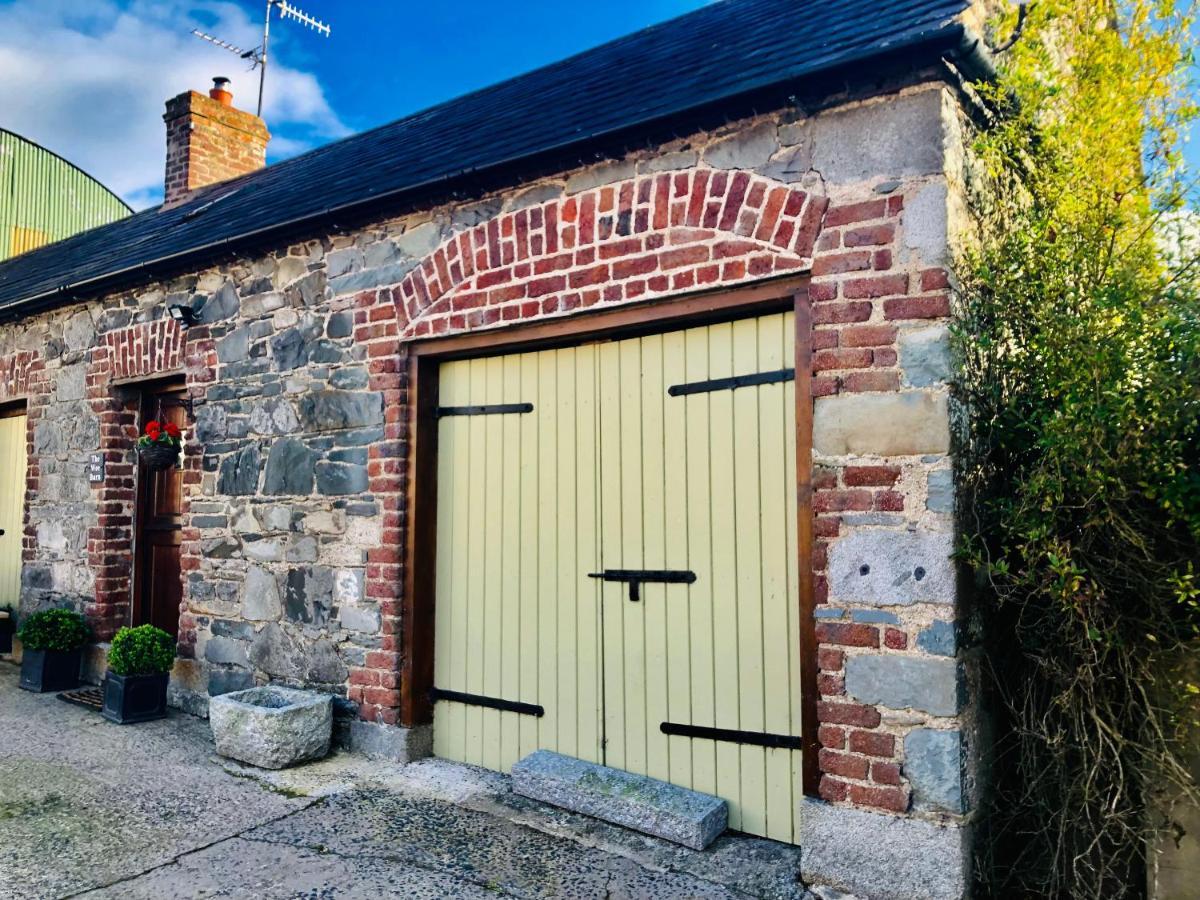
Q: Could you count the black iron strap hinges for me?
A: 4